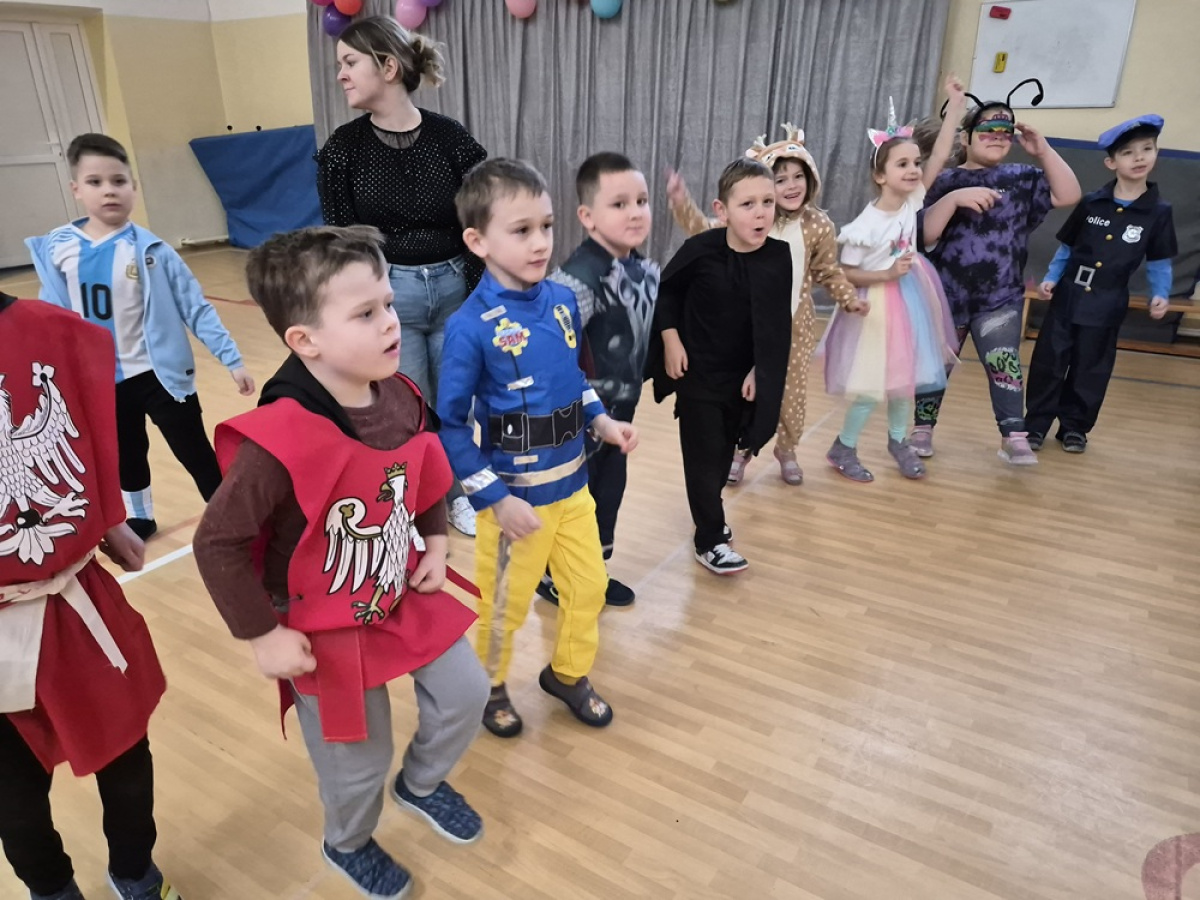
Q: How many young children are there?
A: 10